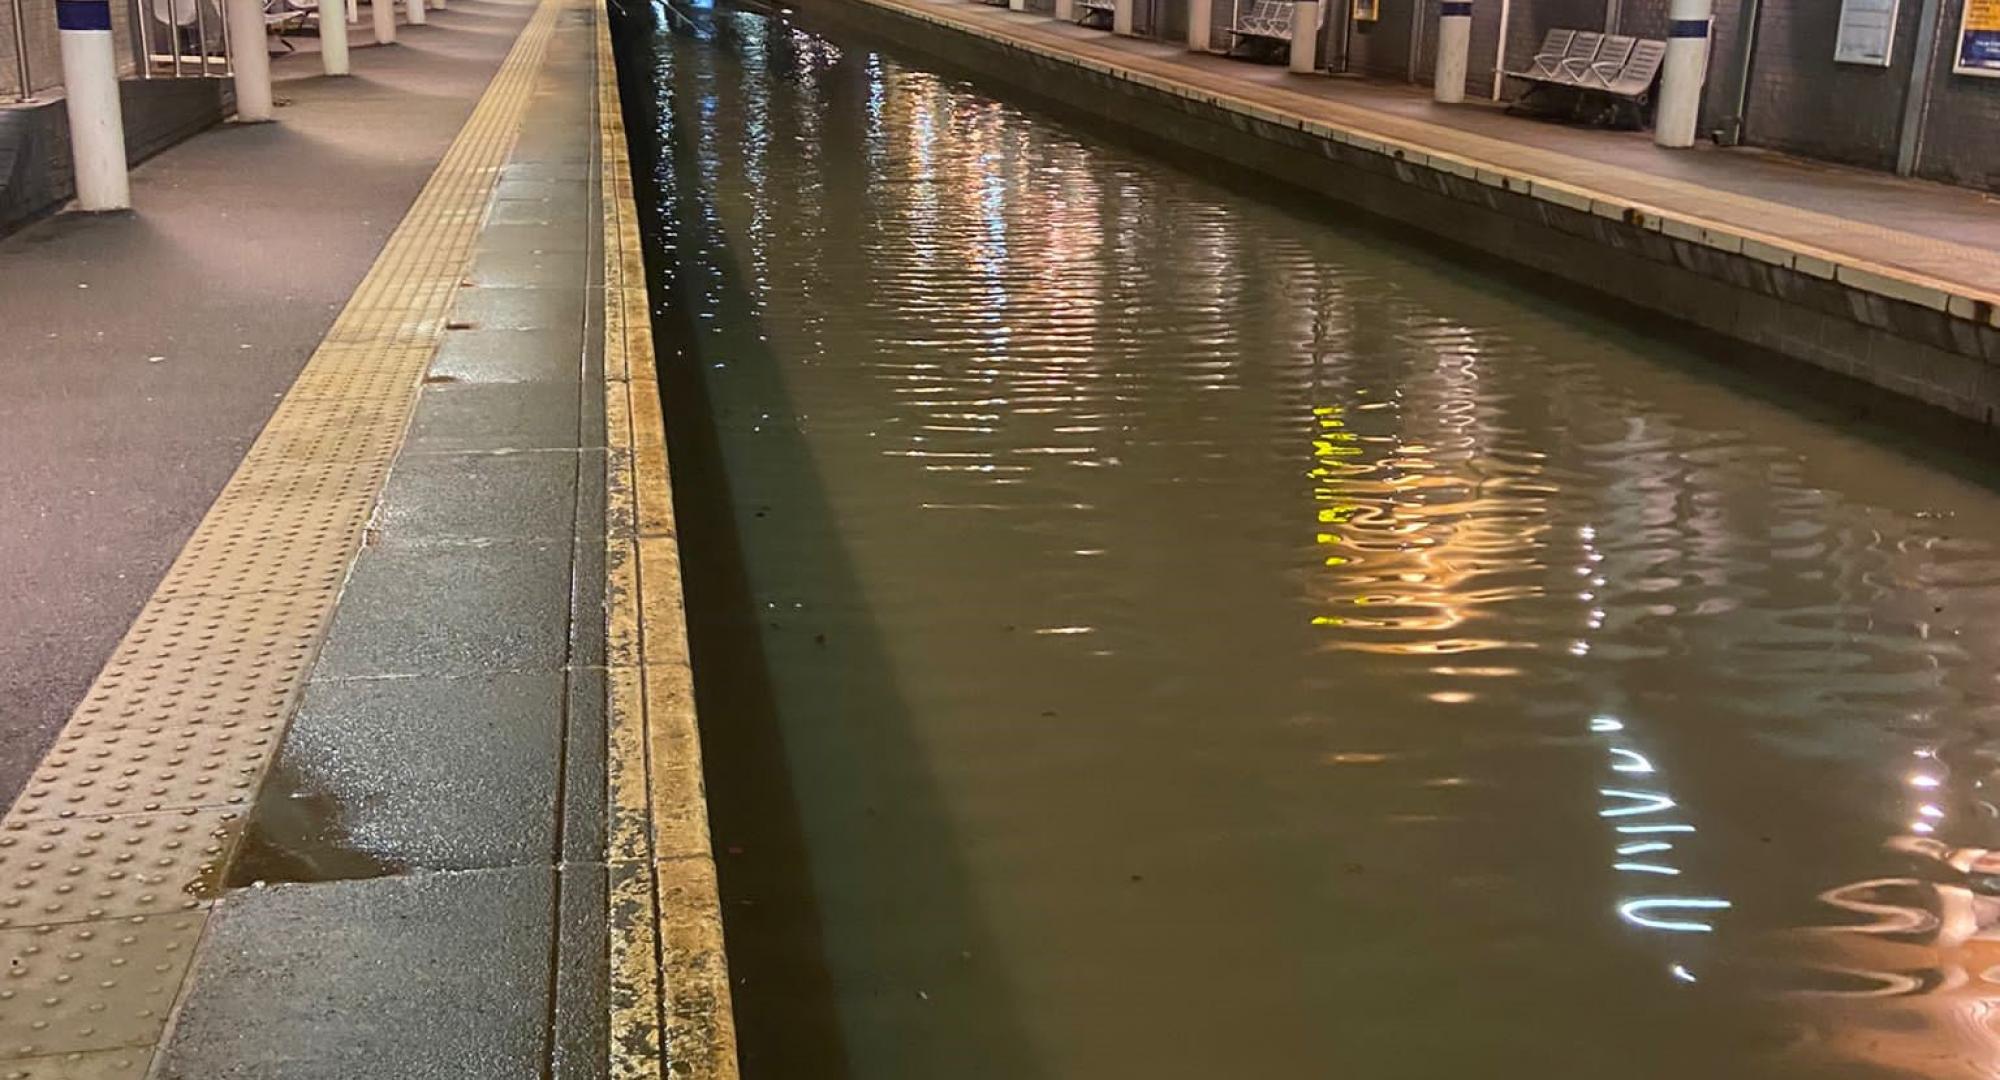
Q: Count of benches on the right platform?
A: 3